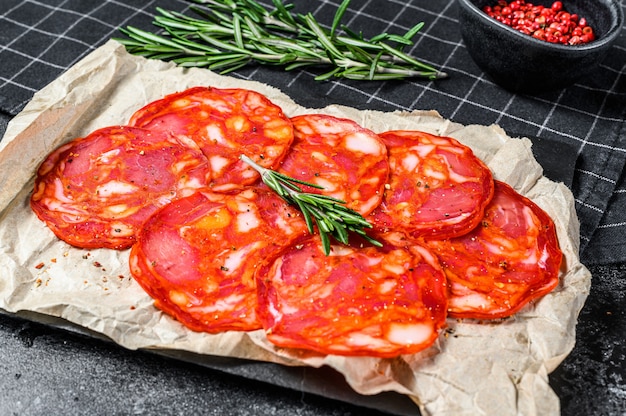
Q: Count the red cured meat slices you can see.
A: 7